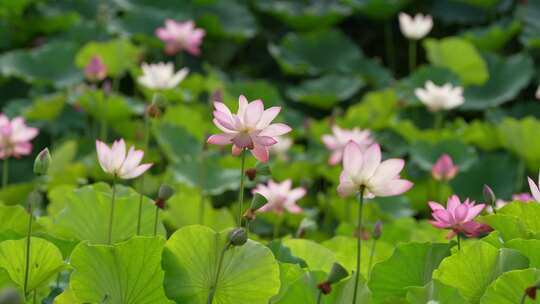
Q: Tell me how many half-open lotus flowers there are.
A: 2